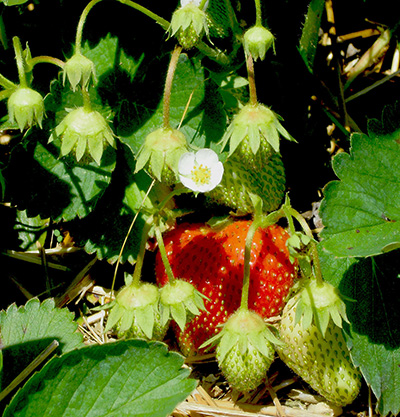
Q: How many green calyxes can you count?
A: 11